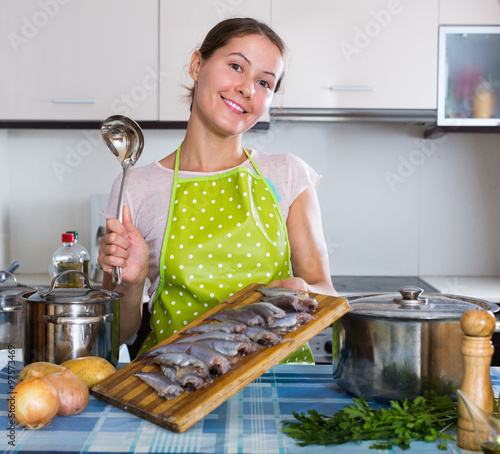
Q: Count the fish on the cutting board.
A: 13